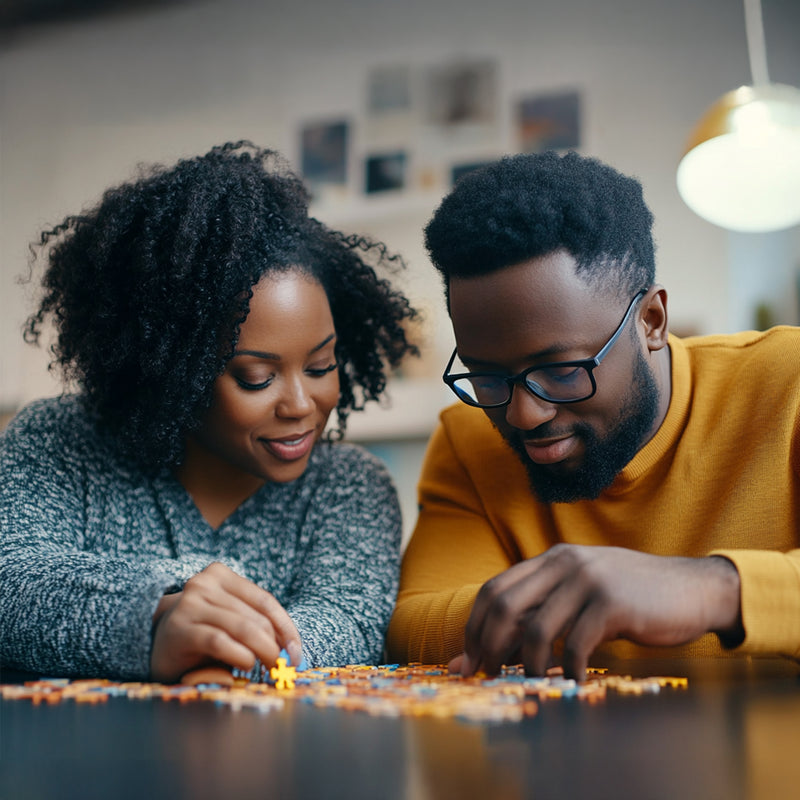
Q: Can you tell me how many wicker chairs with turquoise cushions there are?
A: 0